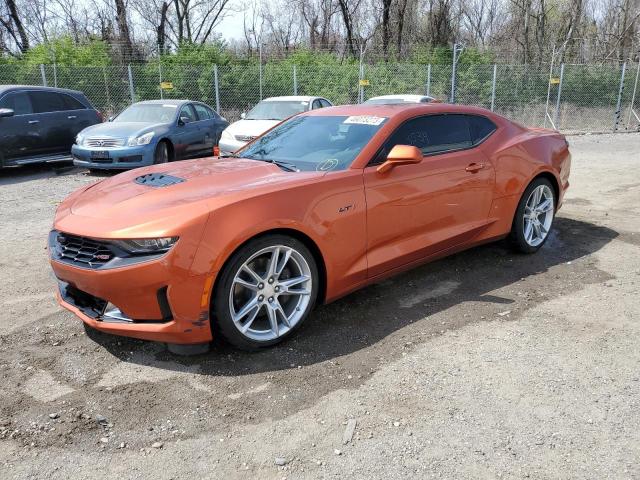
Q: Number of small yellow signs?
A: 3